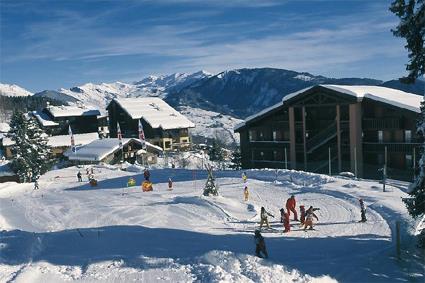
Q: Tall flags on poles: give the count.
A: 3